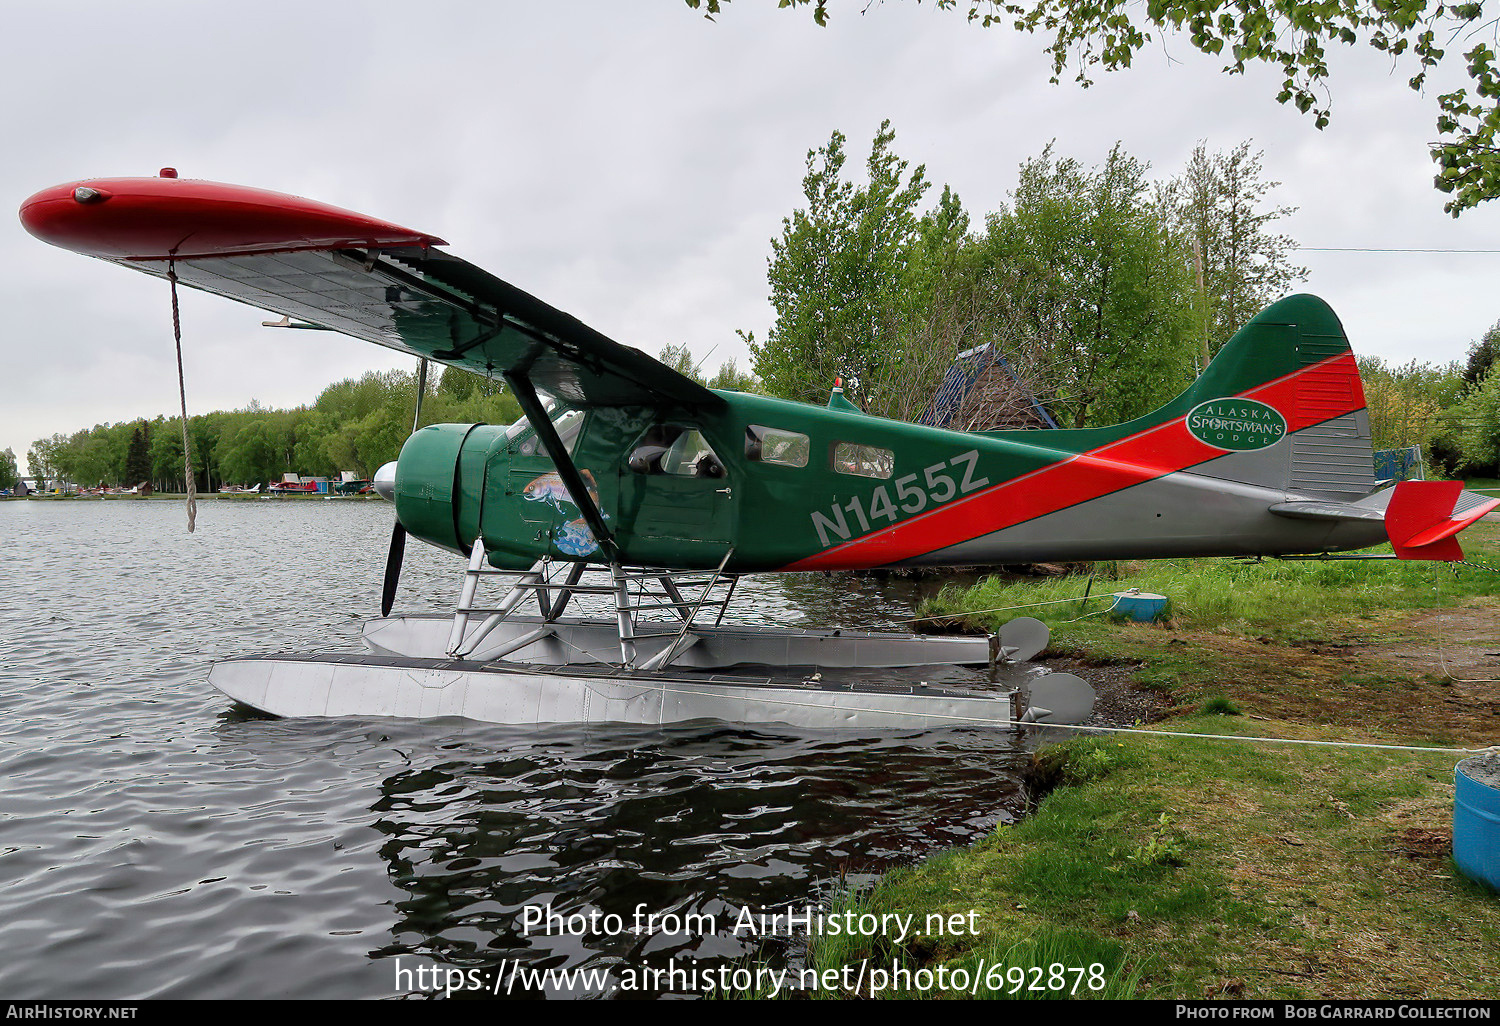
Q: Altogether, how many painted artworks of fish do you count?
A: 1